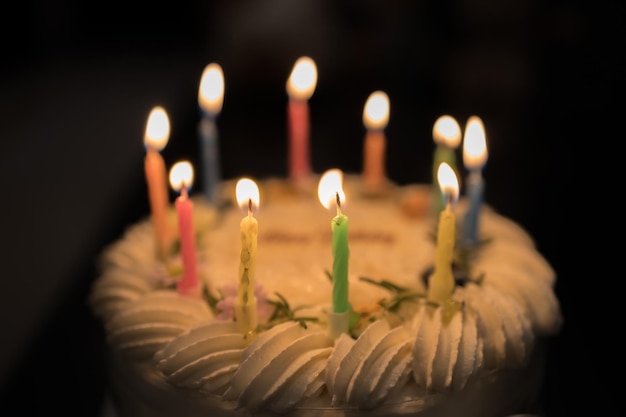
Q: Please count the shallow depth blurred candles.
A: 6